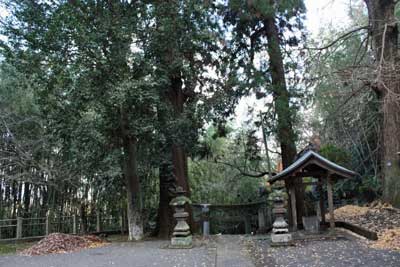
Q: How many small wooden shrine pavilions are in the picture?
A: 1